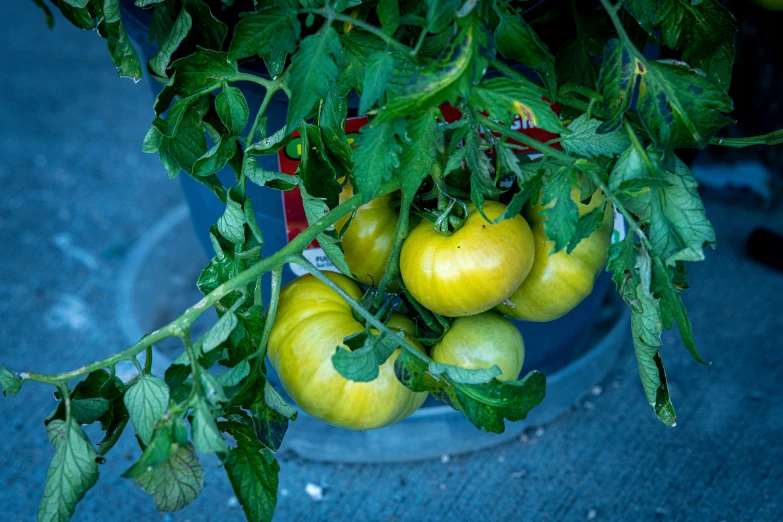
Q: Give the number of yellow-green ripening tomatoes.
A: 5